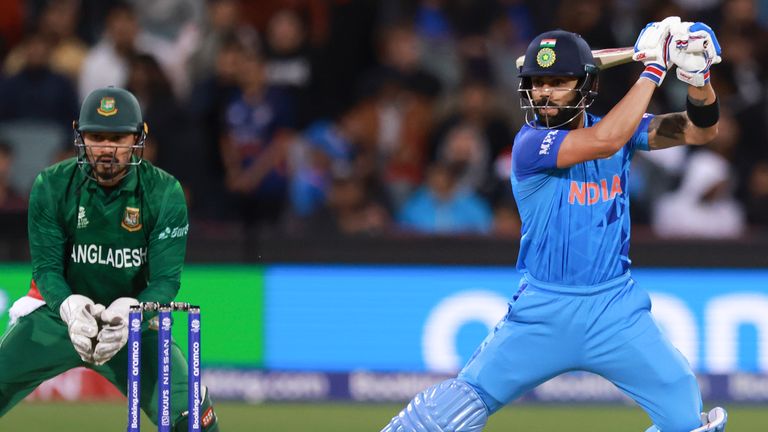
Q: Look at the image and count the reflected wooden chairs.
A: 0